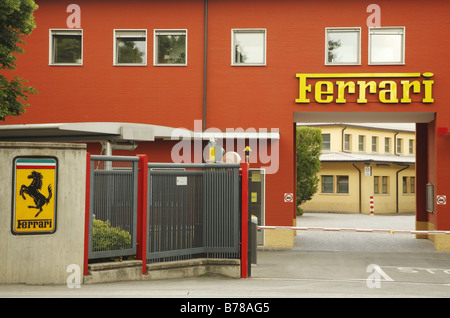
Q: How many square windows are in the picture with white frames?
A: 6